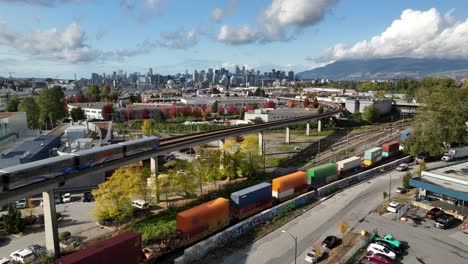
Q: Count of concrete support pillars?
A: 7